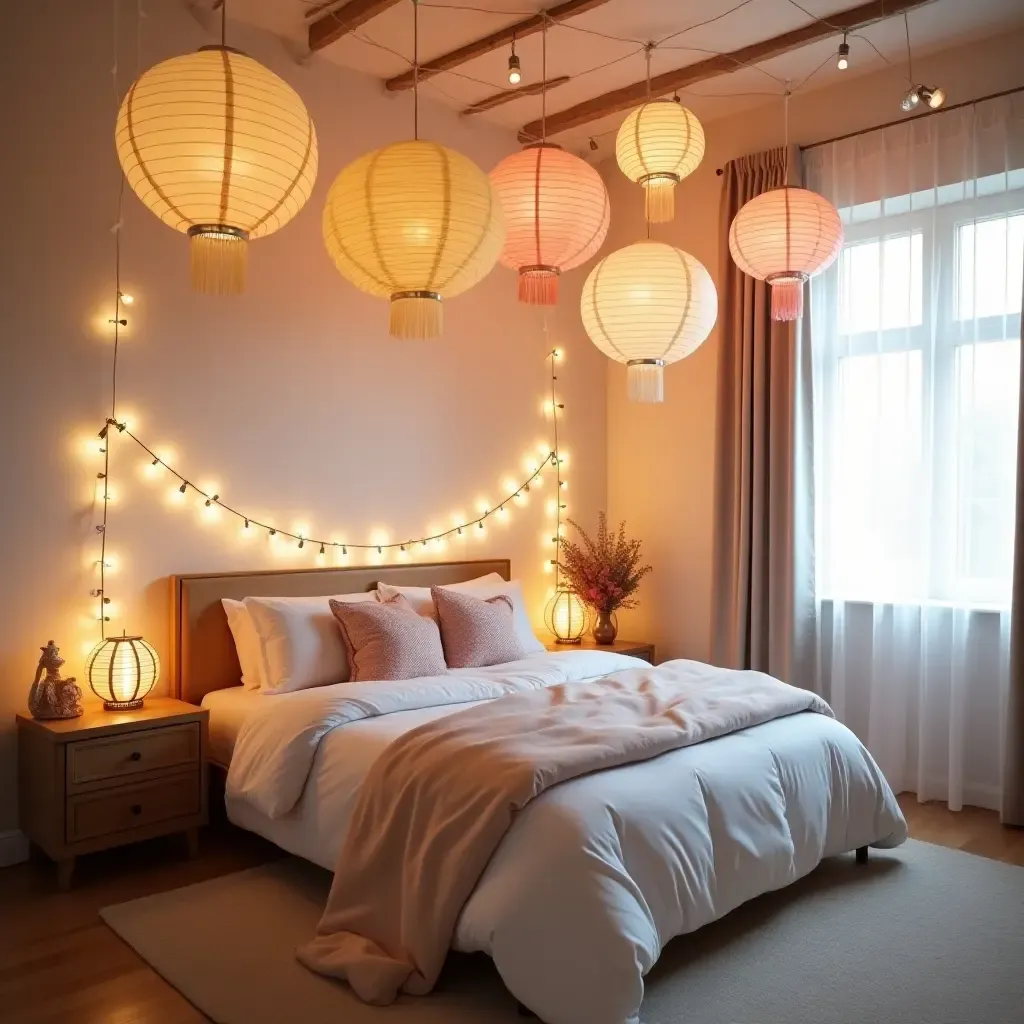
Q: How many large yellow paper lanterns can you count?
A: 2